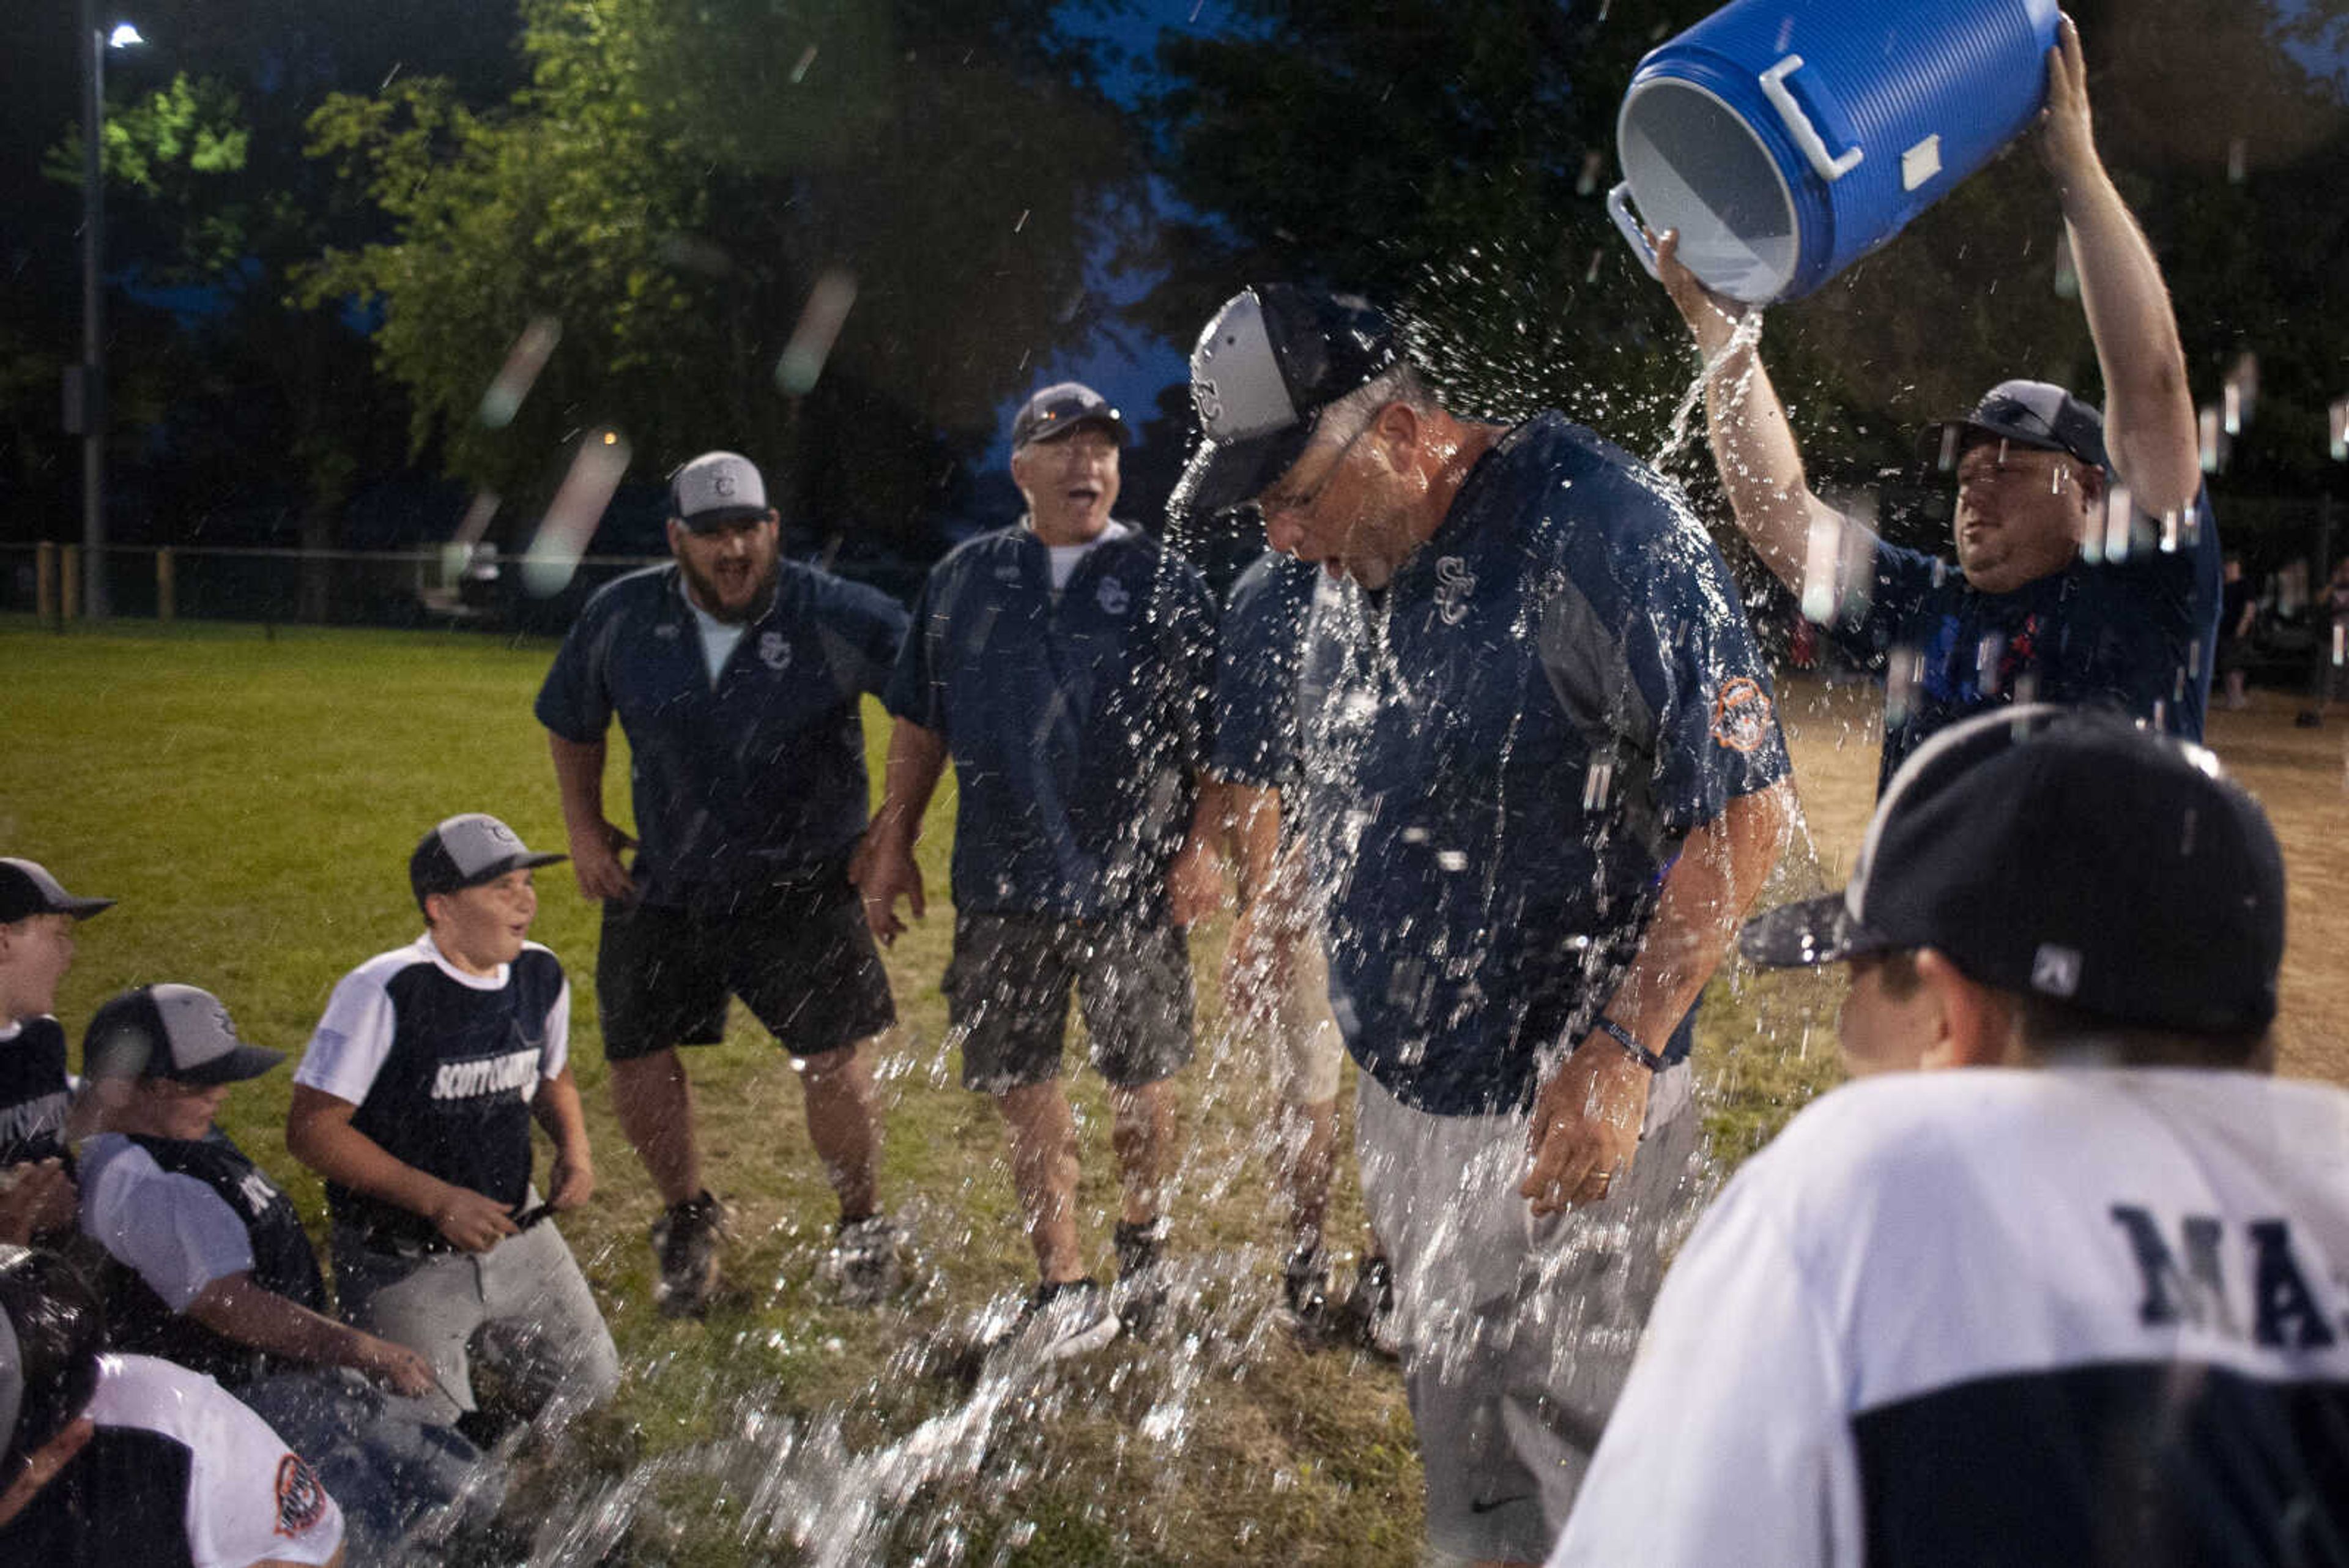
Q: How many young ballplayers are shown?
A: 5